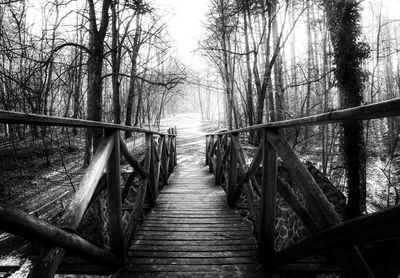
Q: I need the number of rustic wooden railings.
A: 2